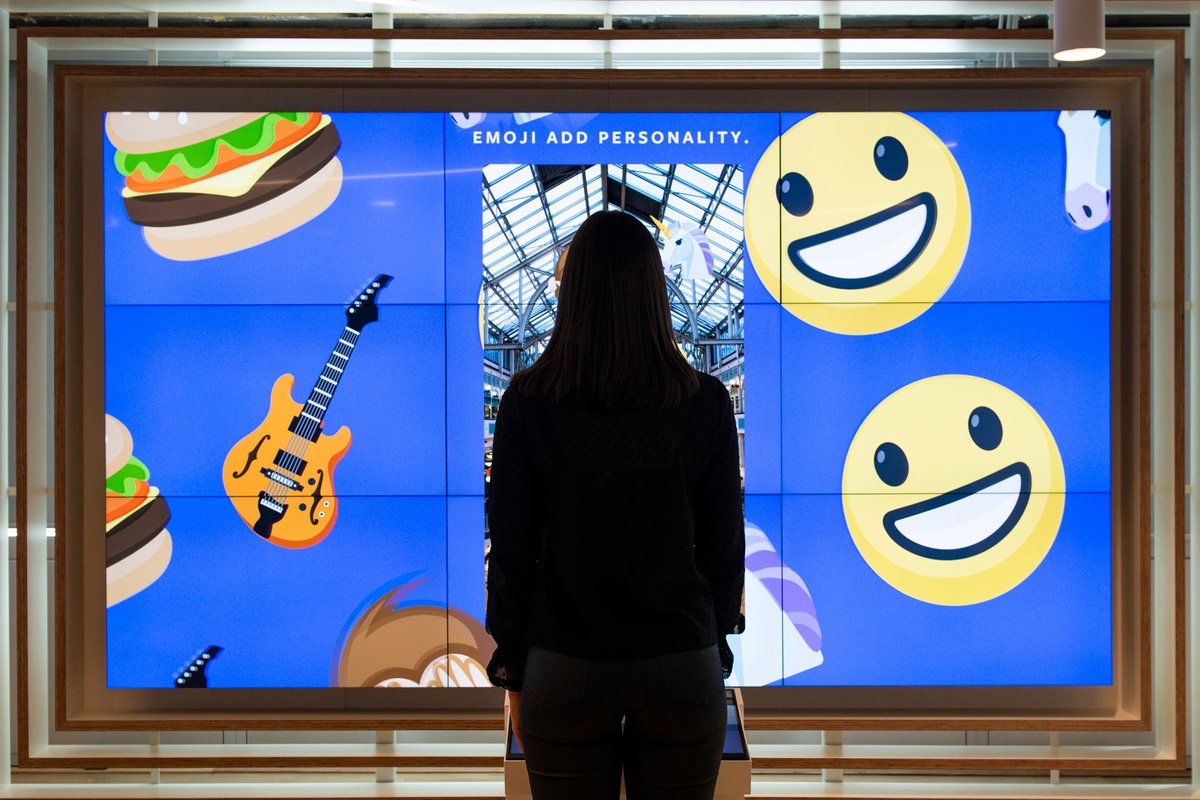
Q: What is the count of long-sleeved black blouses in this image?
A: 1